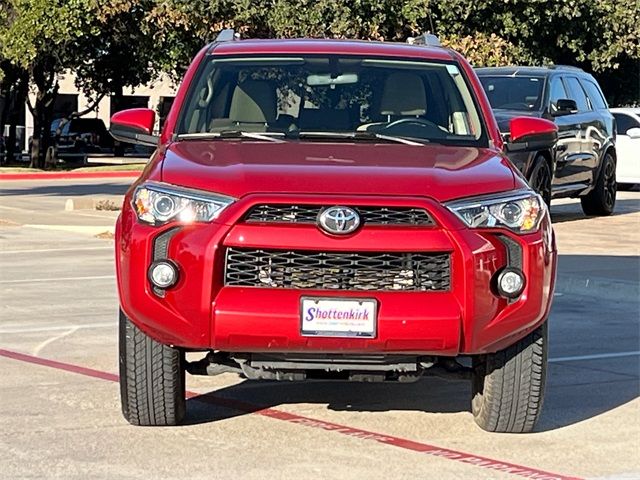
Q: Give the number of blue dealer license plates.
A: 1